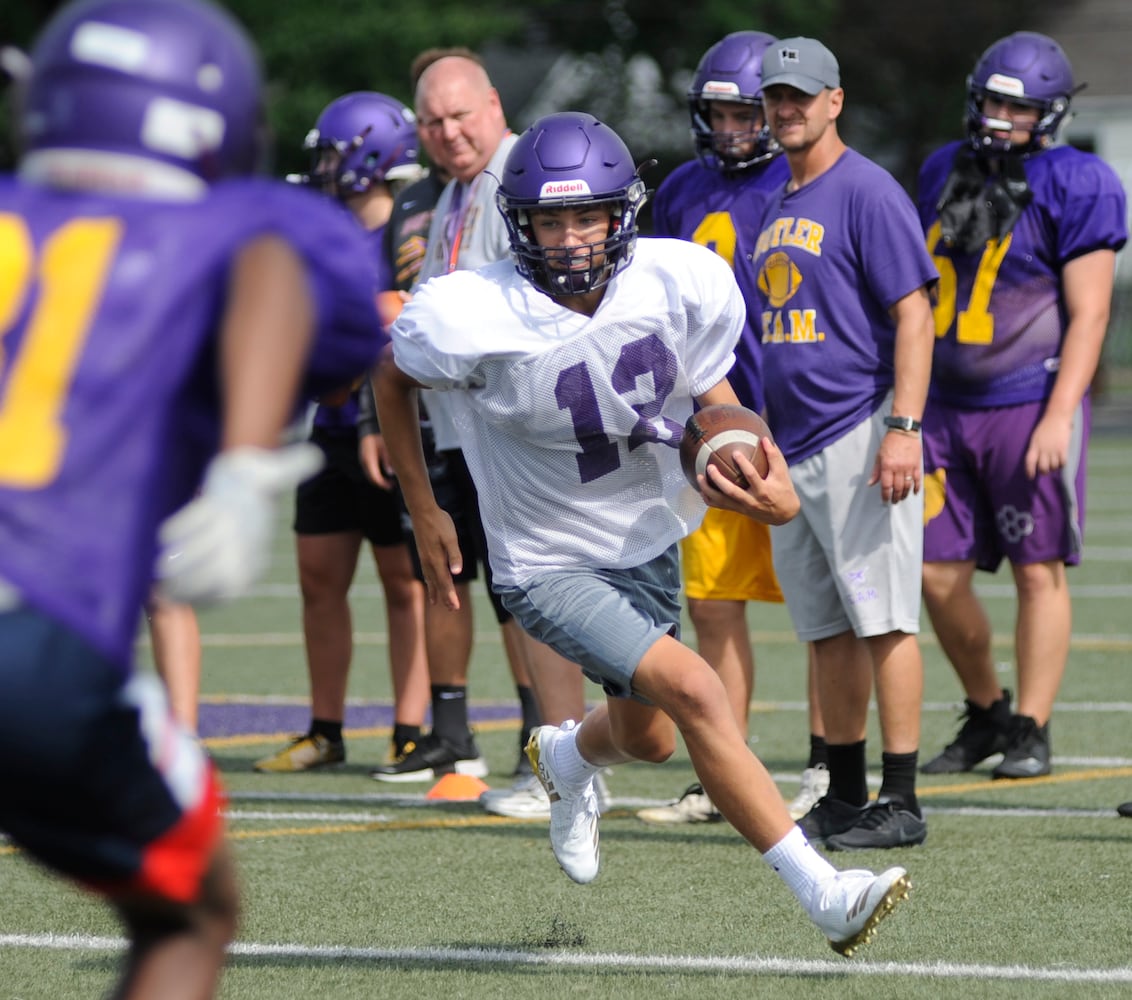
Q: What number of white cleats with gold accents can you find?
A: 2